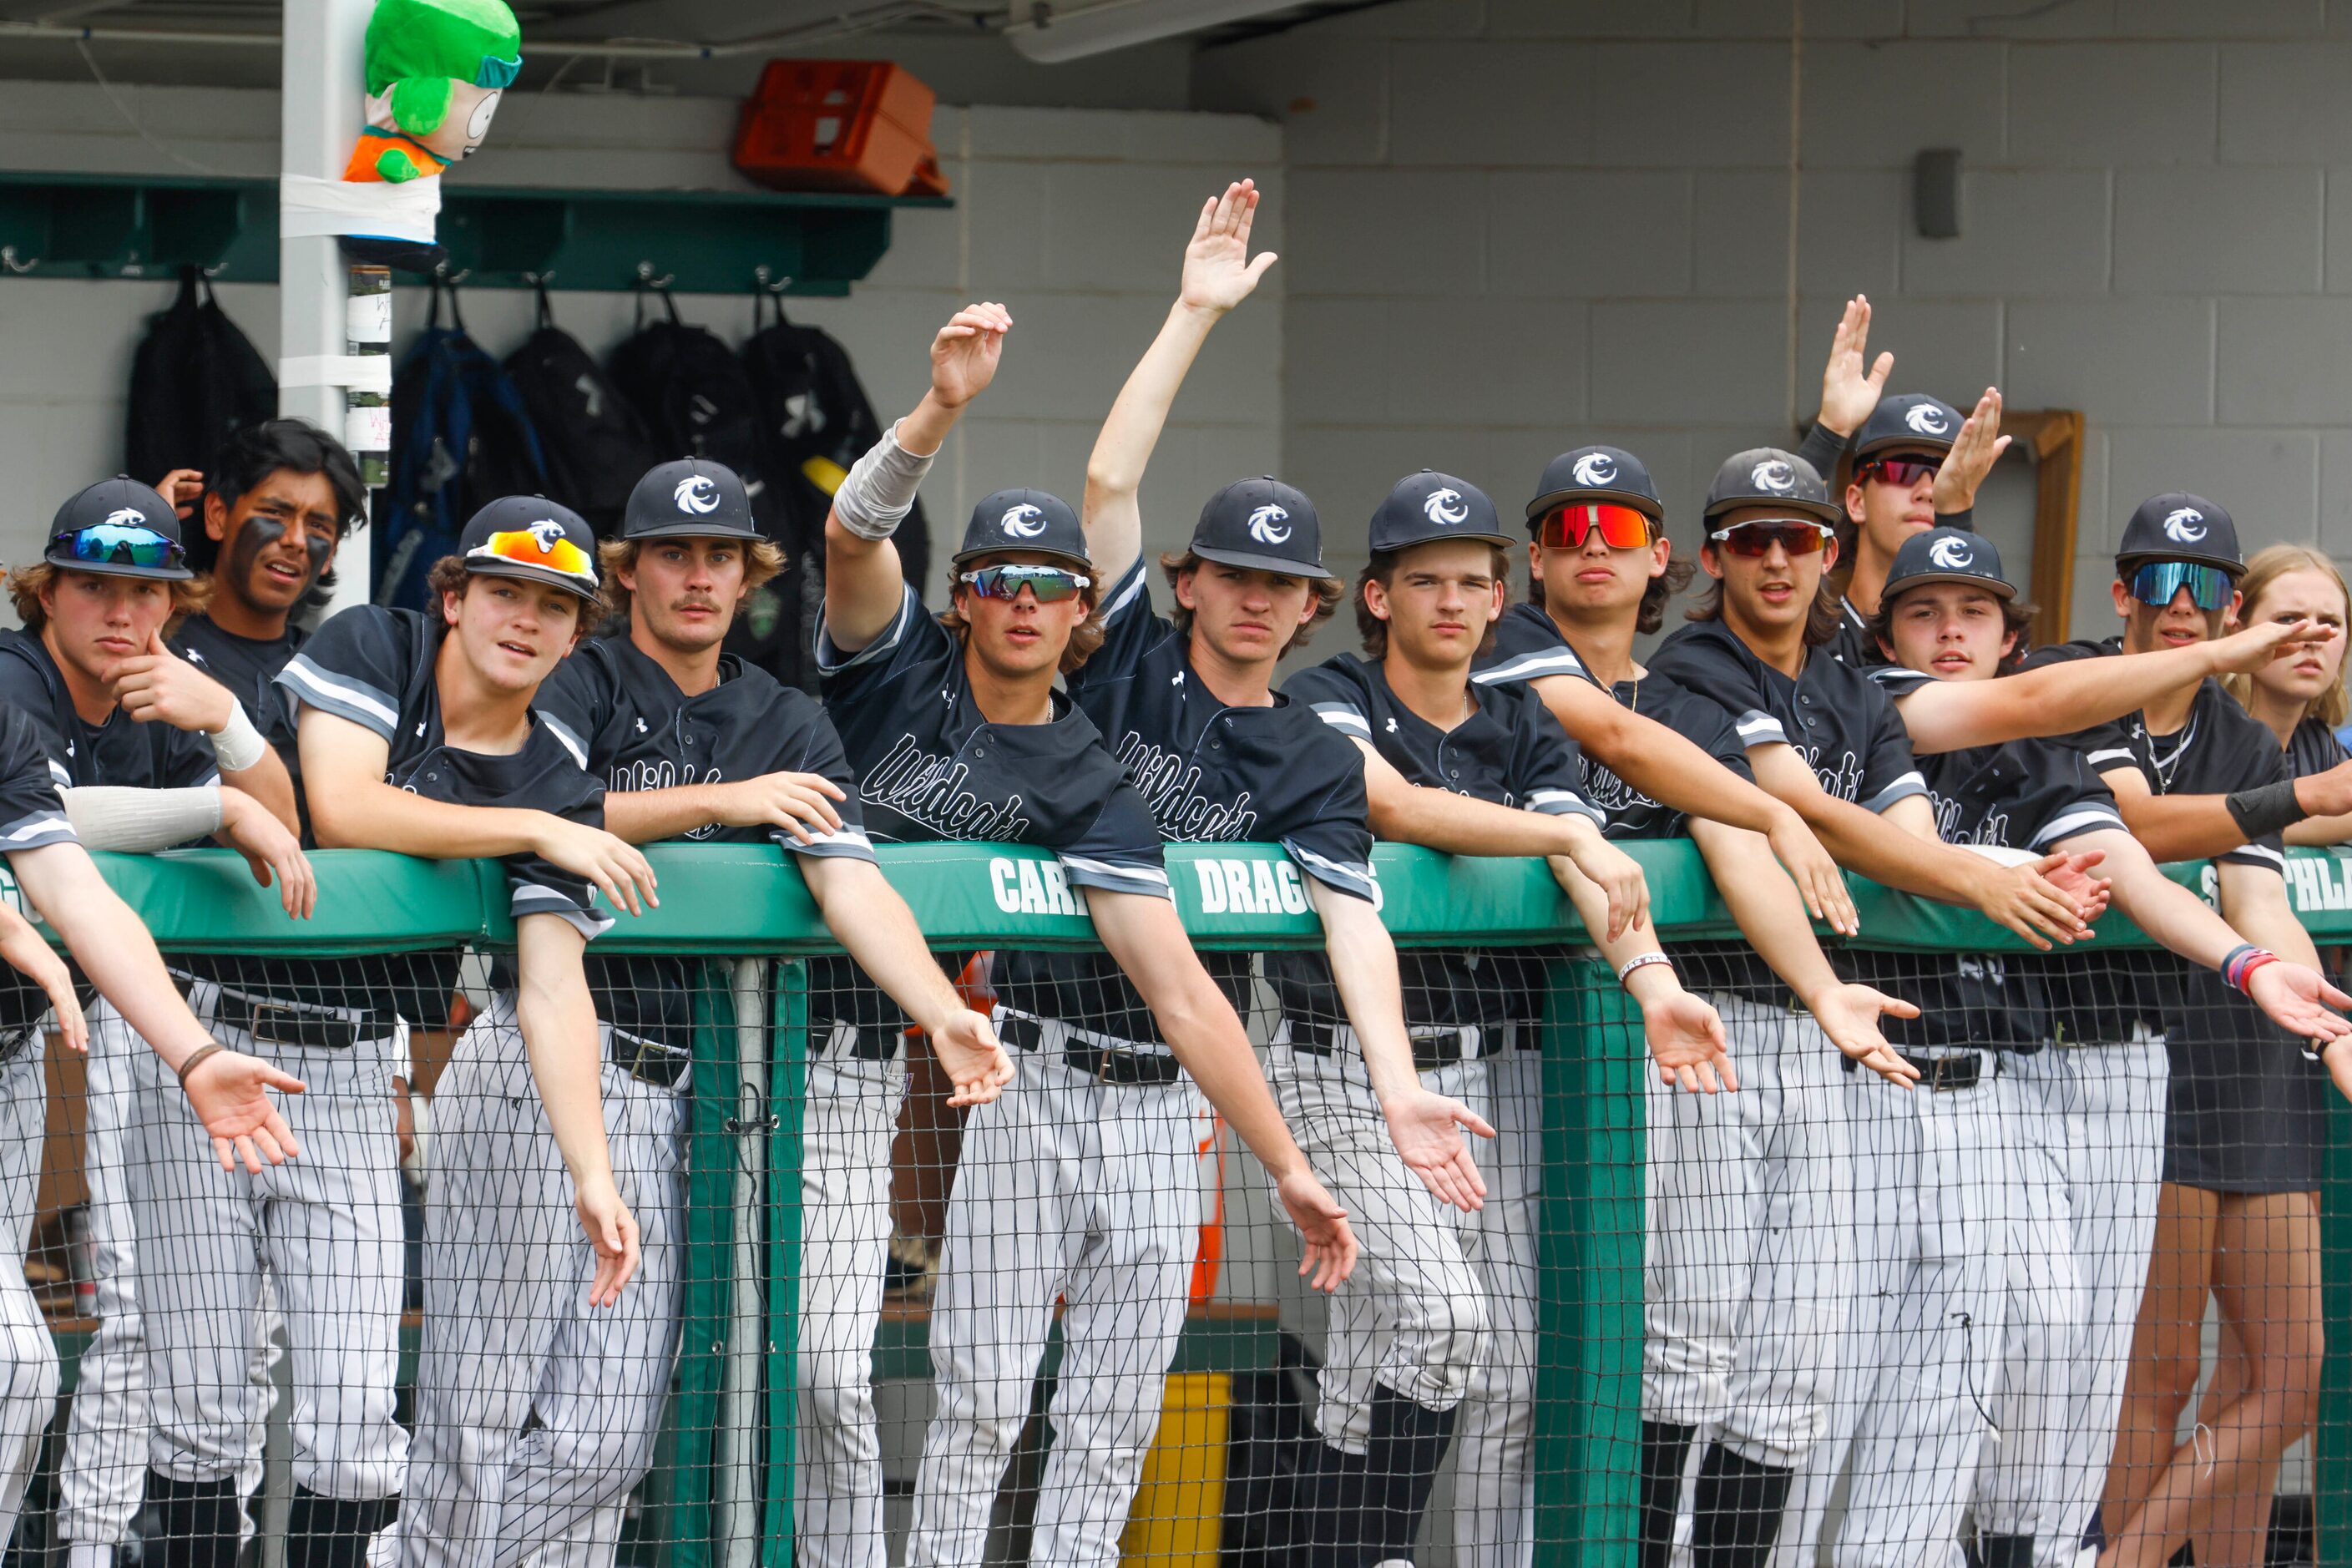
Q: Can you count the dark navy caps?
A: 11